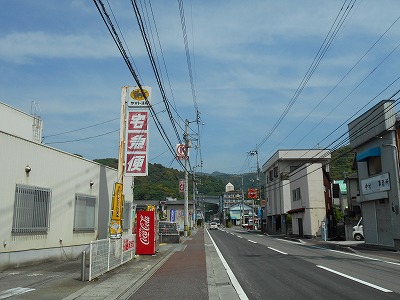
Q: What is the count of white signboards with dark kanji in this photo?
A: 1